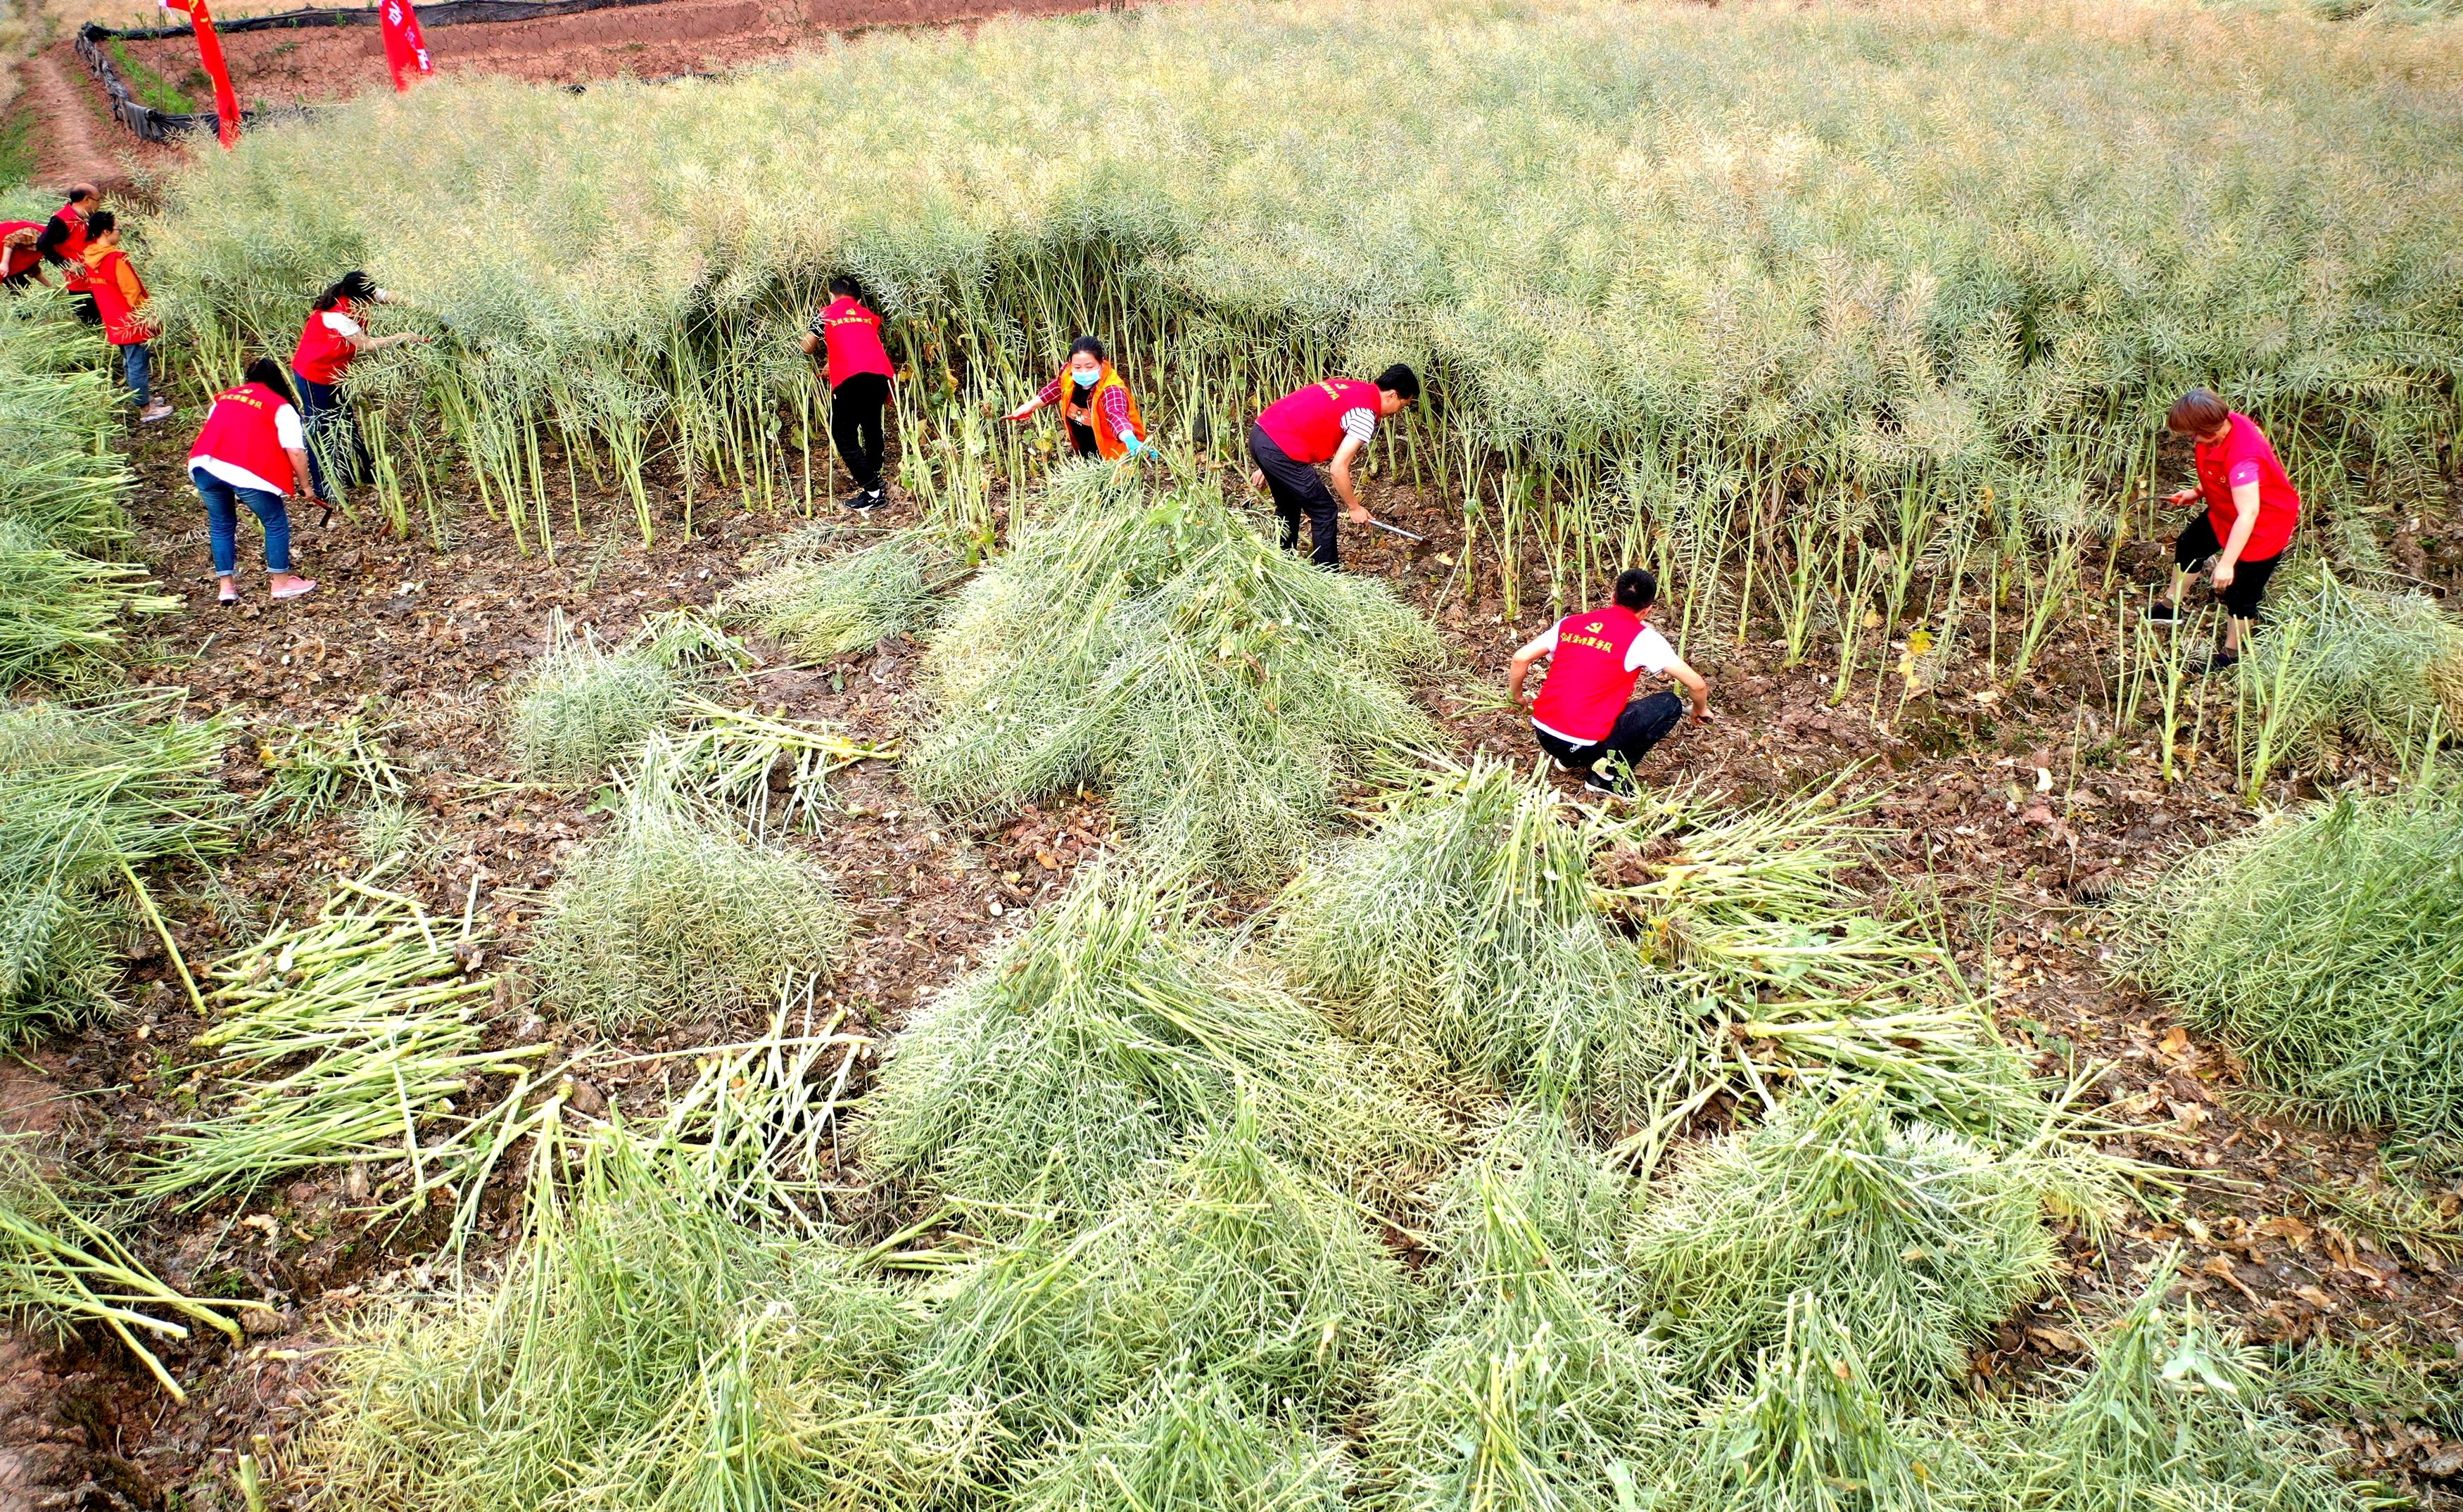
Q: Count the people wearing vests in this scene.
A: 10